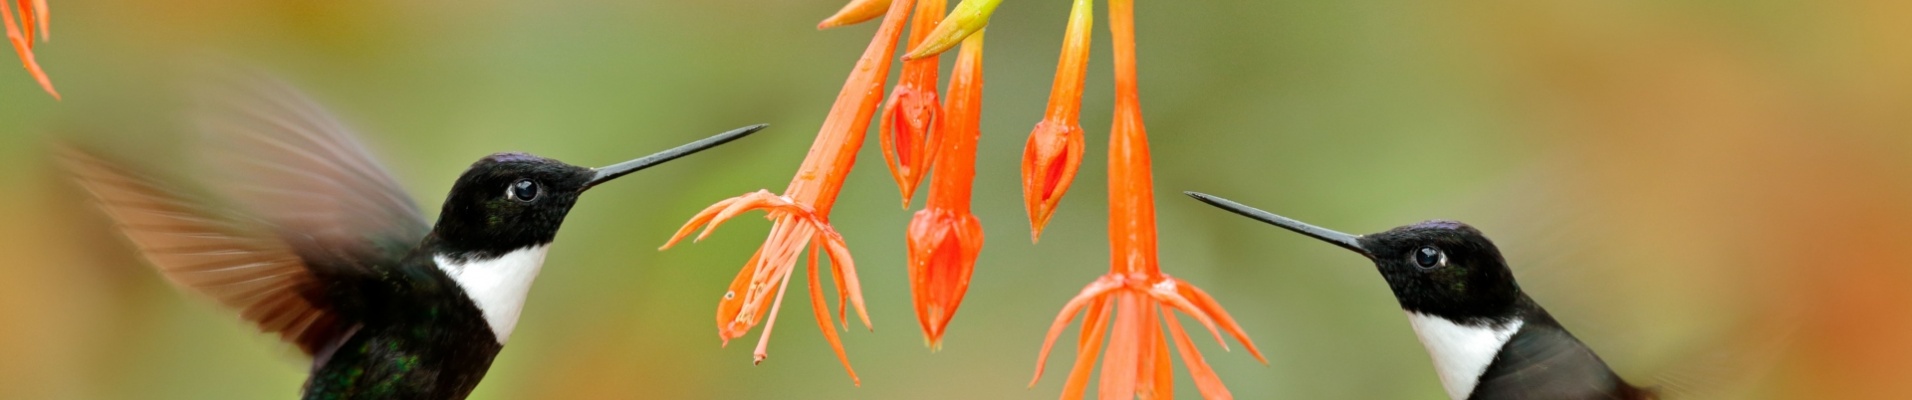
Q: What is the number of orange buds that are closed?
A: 3